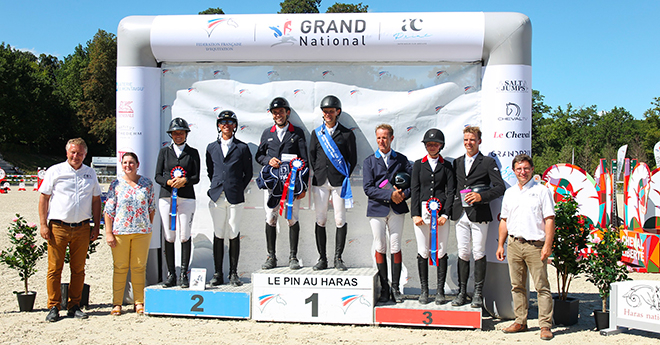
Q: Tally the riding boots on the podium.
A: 14